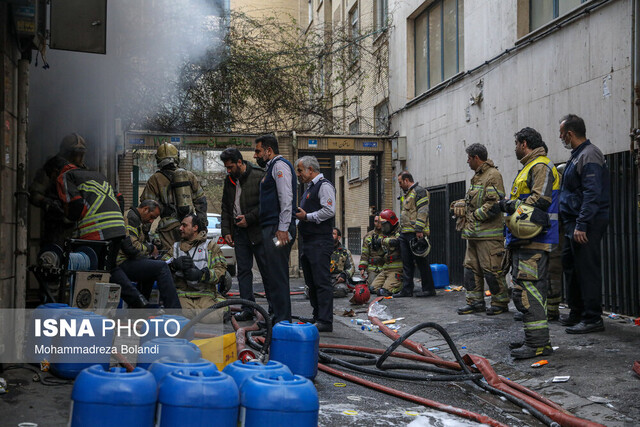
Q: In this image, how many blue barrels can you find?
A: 11